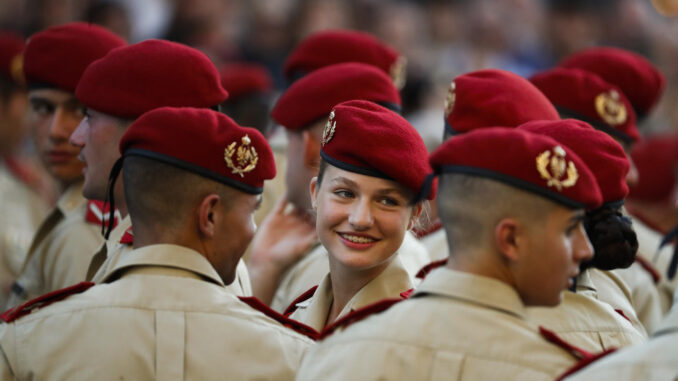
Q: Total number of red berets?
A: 14